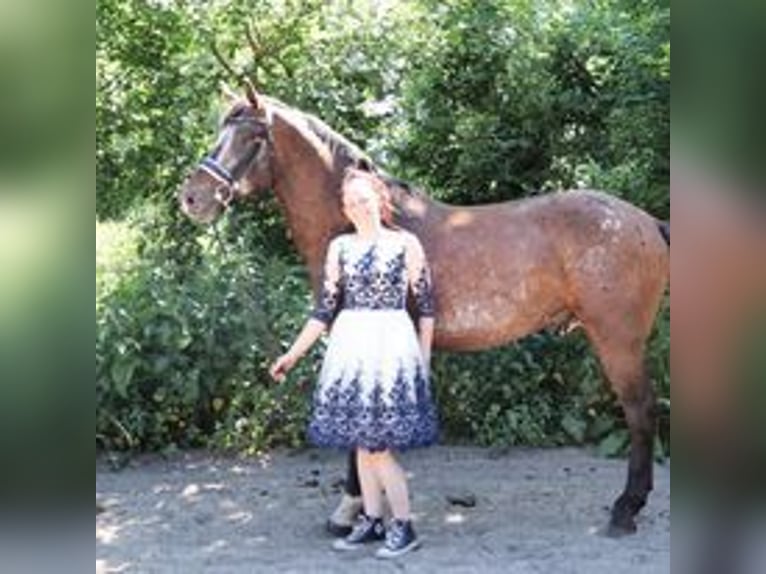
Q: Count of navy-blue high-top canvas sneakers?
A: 2